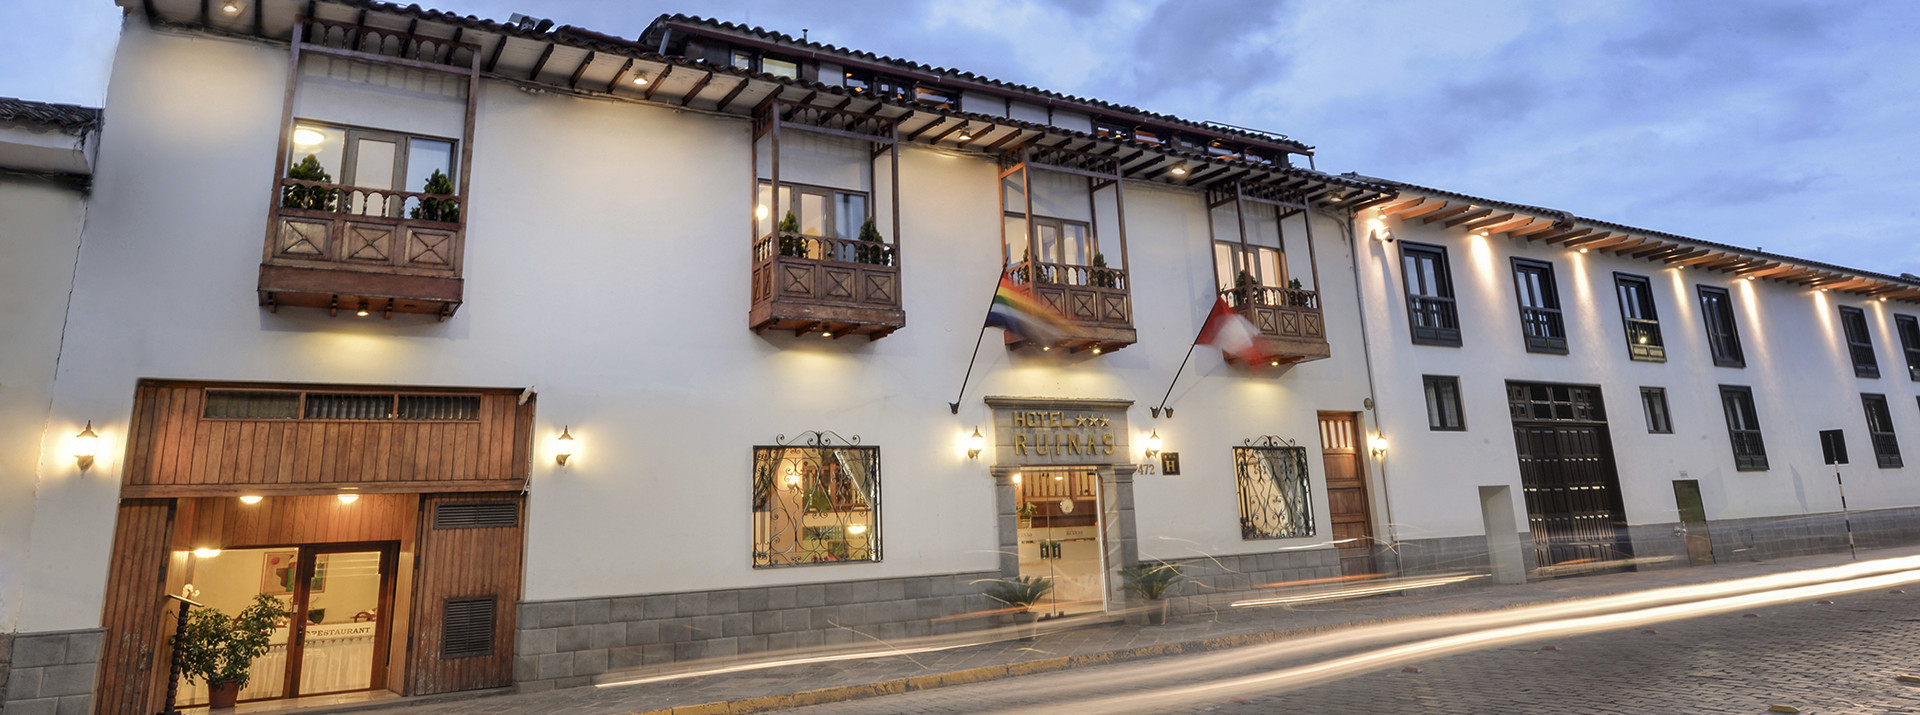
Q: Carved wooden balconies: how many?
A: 4